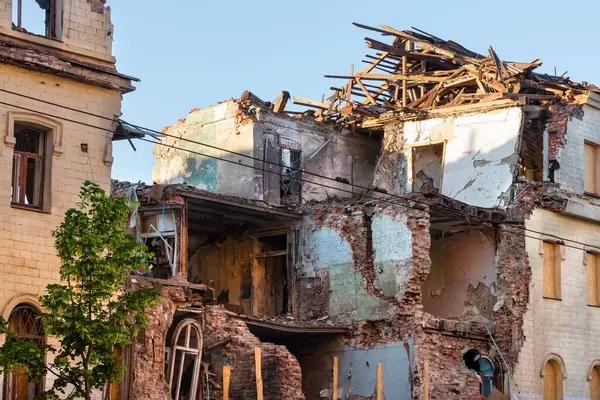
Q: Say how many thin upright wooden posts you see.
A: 5